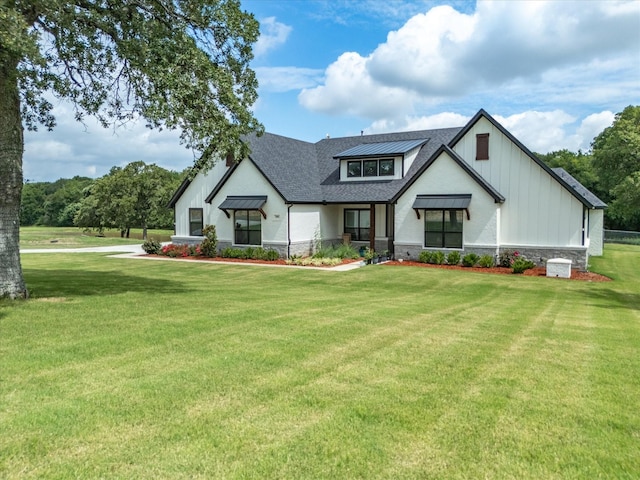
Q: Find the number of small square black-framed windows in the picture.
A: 3